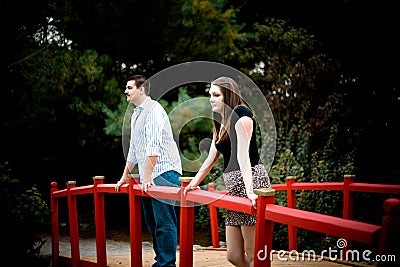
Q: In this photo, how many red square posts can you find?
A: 7